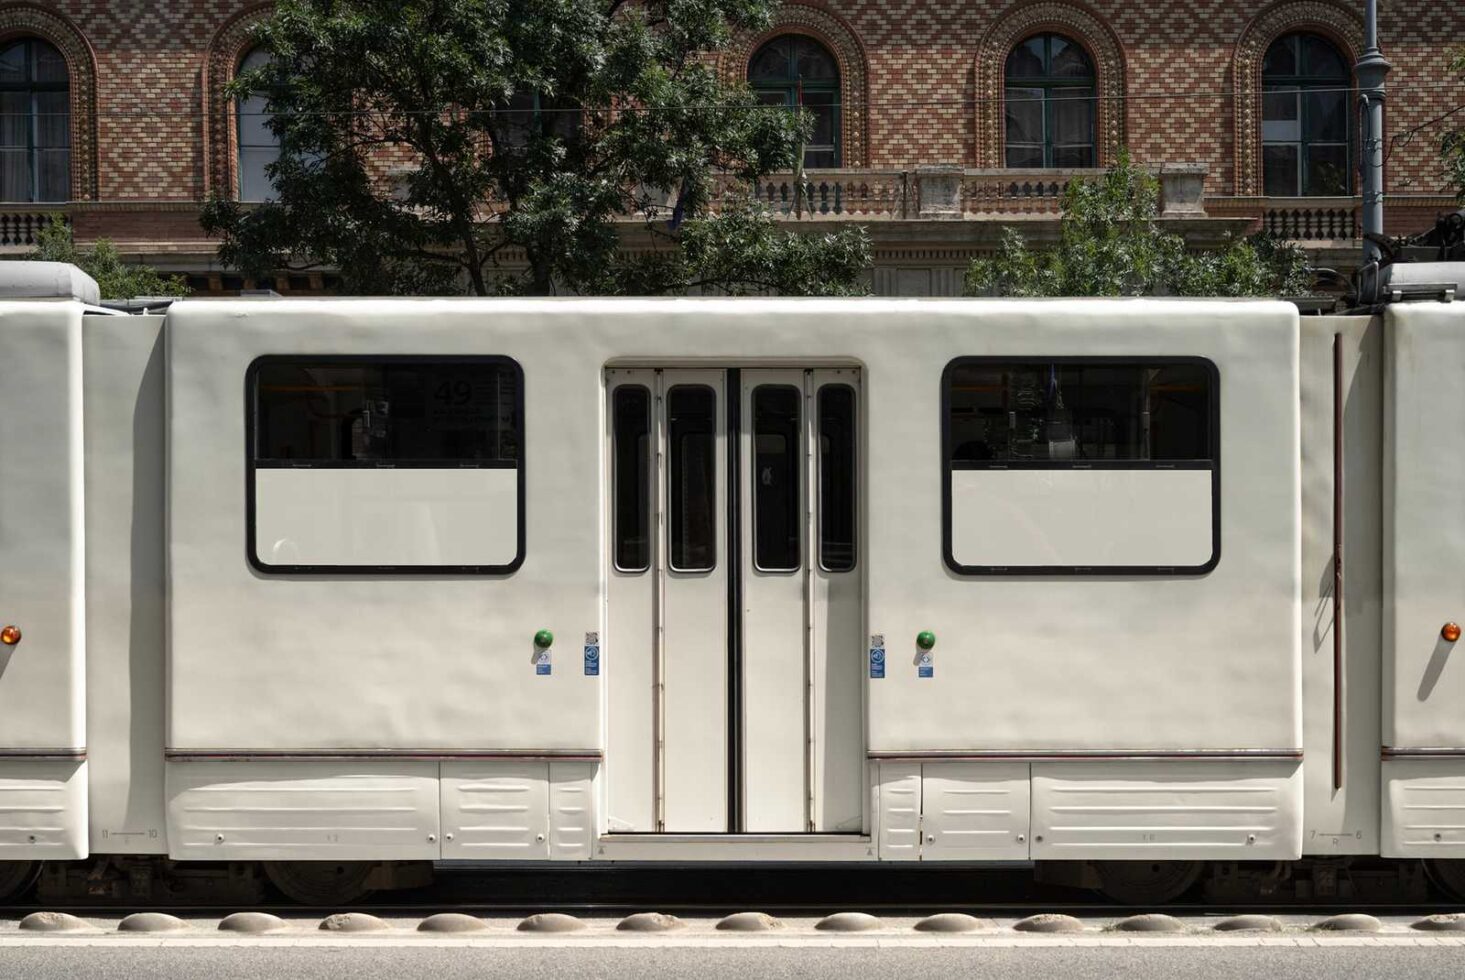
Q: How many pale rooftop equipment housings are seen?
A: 2